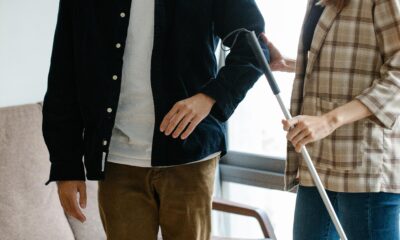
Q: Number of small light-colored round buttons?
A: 5